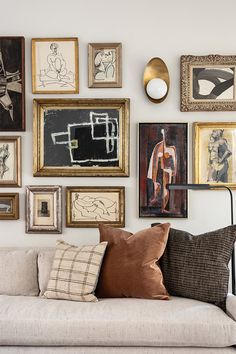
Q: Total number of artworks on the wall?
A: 11